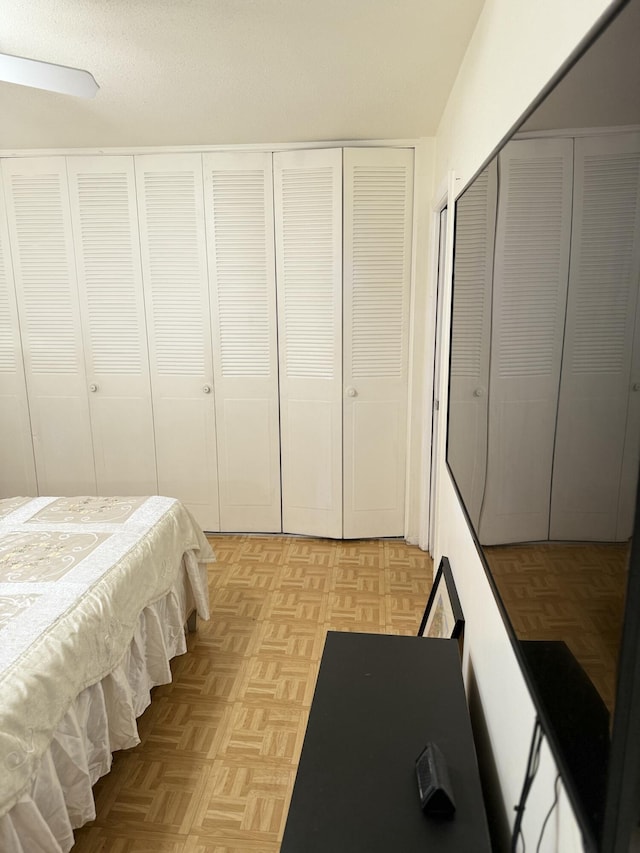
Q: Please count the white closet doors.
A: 7